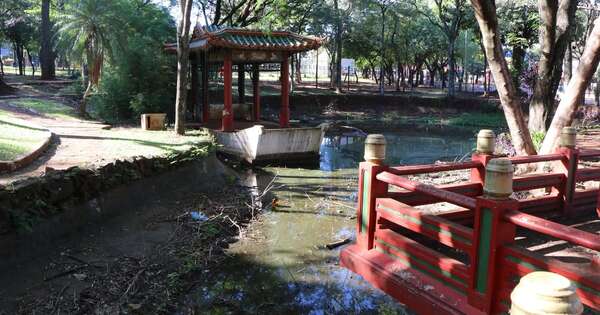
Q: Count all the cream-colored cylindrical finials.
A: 5